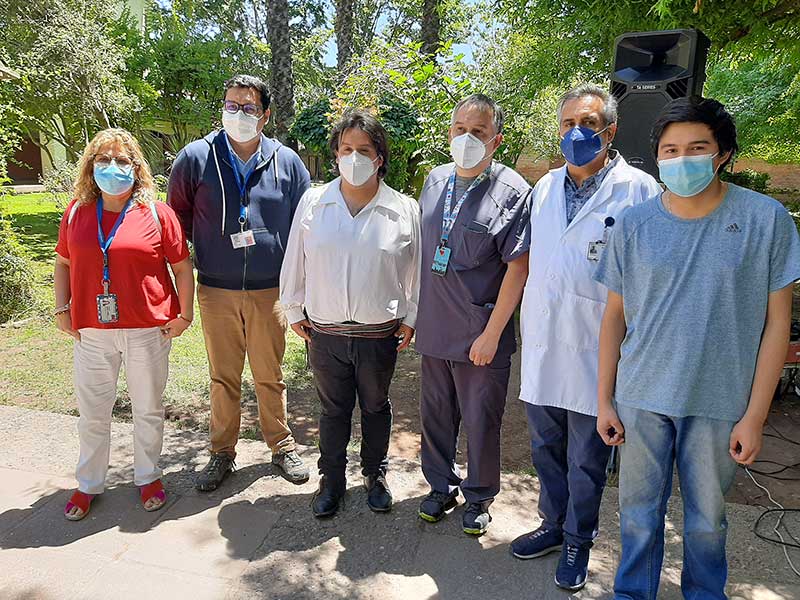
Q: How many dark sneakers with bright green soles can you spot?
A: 2